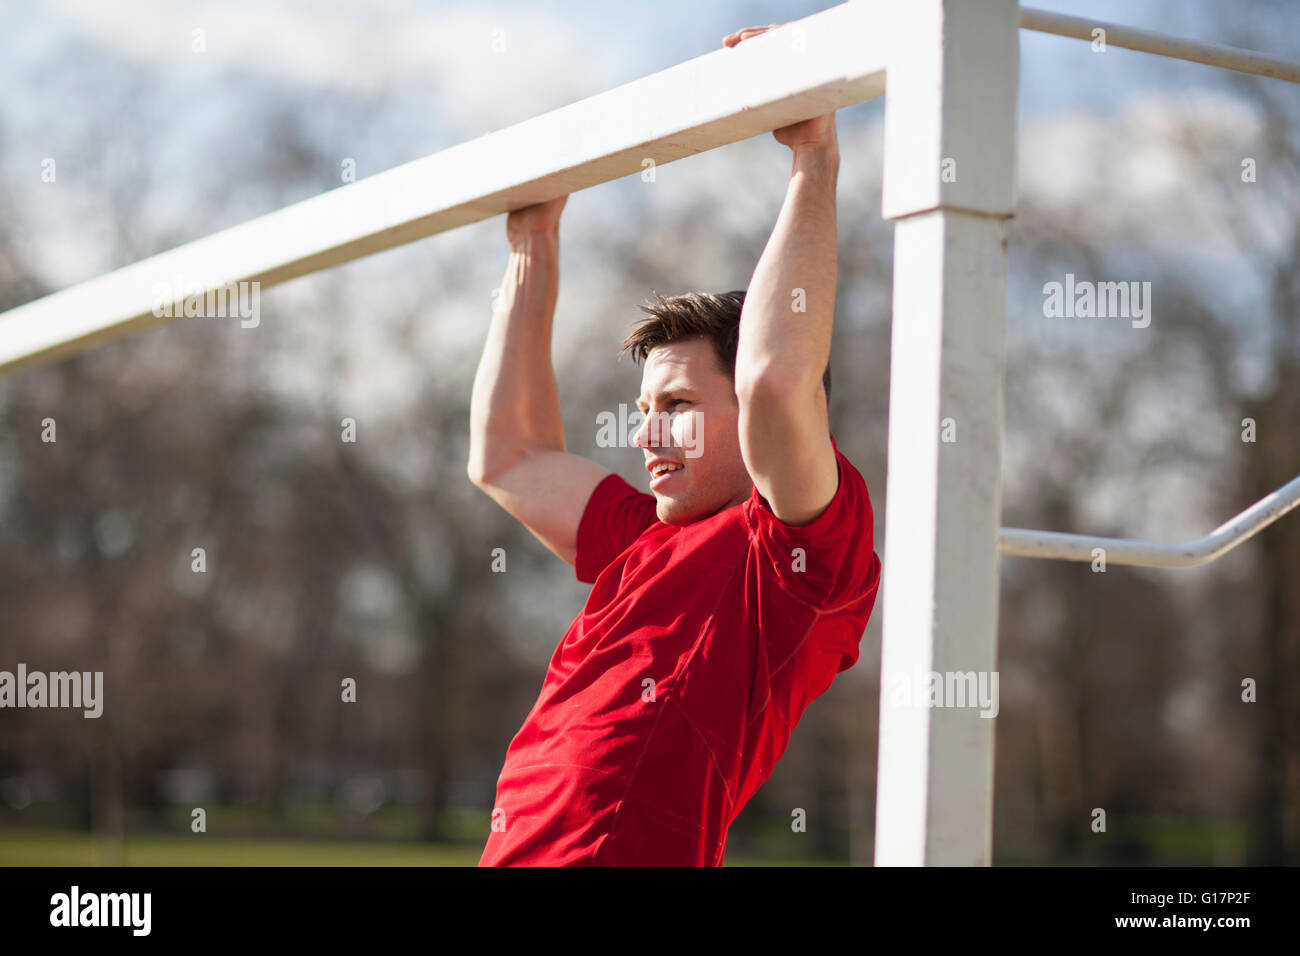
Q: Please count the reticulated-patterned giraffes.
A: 0